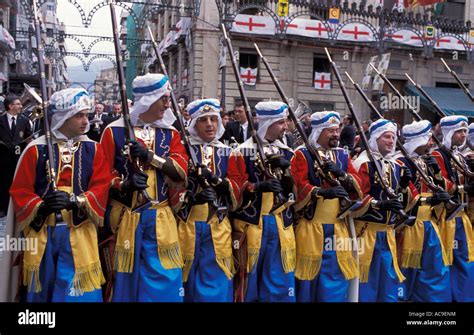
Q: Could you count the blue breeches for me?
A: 8